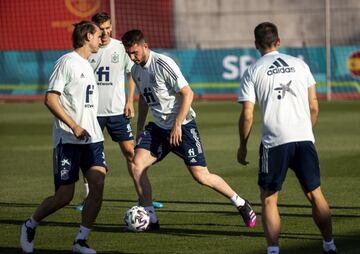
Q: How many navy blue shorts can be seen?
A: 4